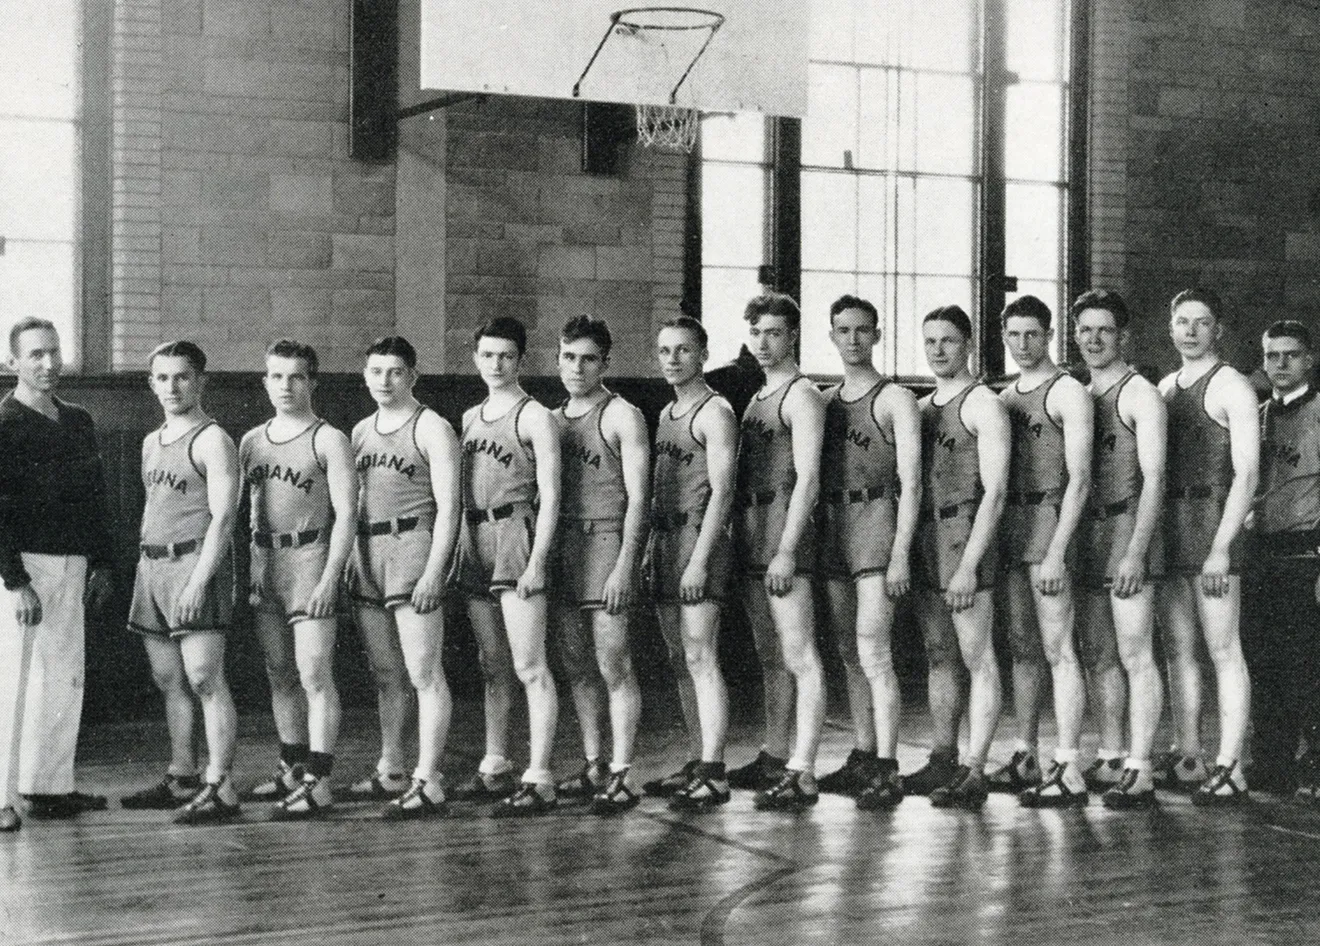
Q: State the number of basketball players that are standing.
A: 12